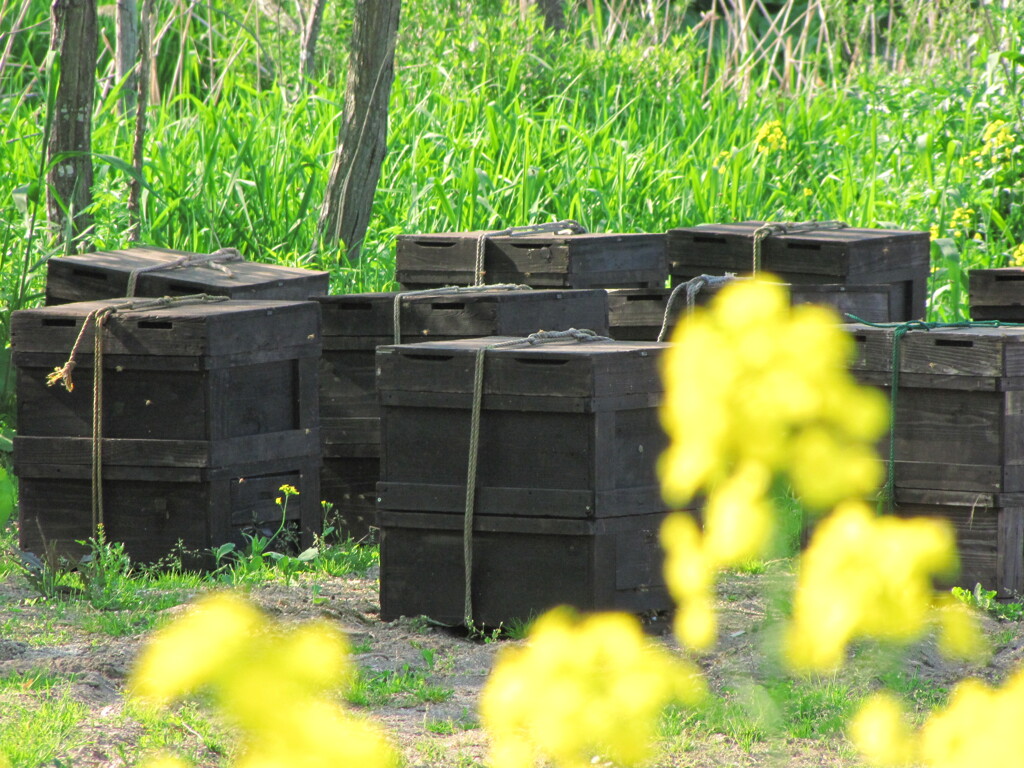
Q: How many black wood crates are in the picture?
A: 9